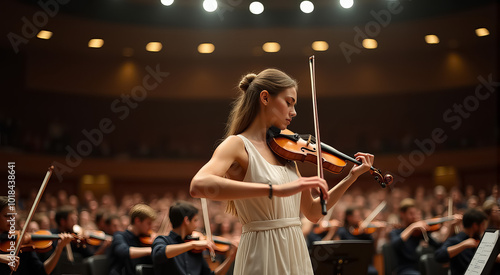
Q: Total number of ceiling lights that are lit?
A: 14